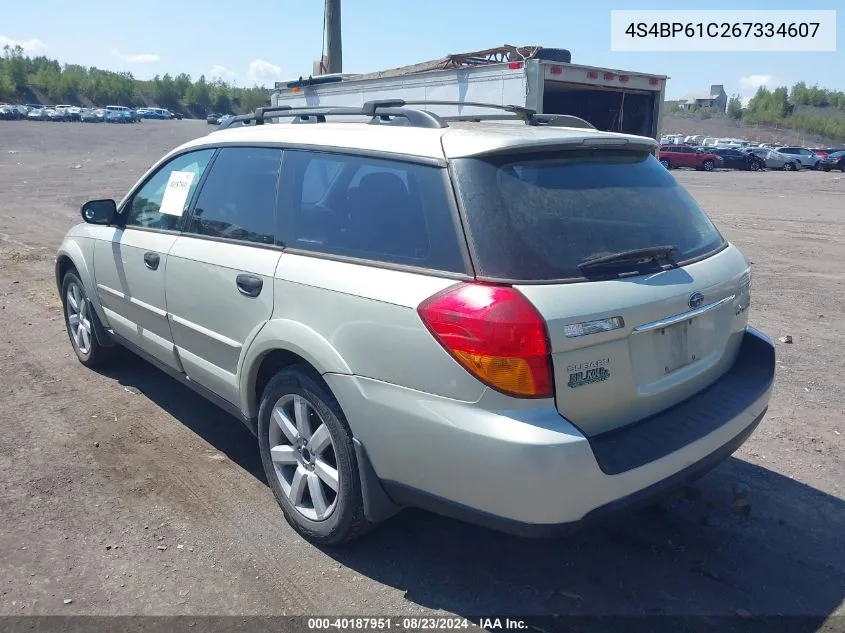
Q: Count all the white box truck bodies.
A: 1